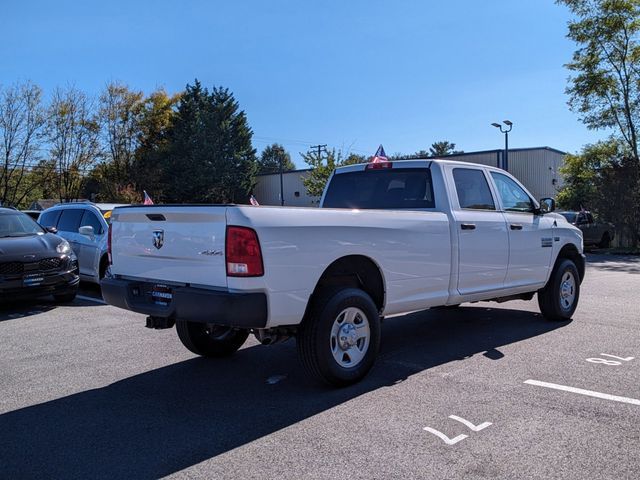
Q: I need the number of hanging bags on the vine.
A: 0